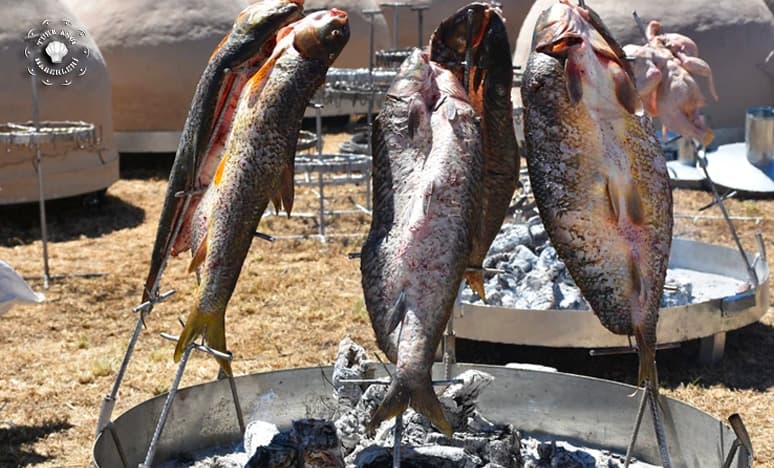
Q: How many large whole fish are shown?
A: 5